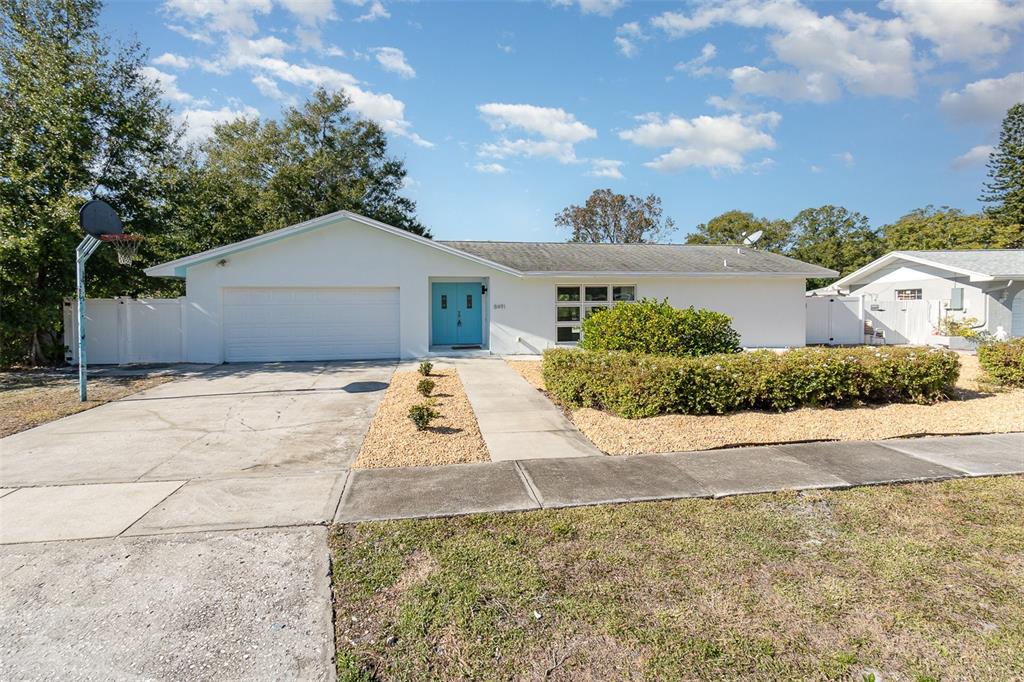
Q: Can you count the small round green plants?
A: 3